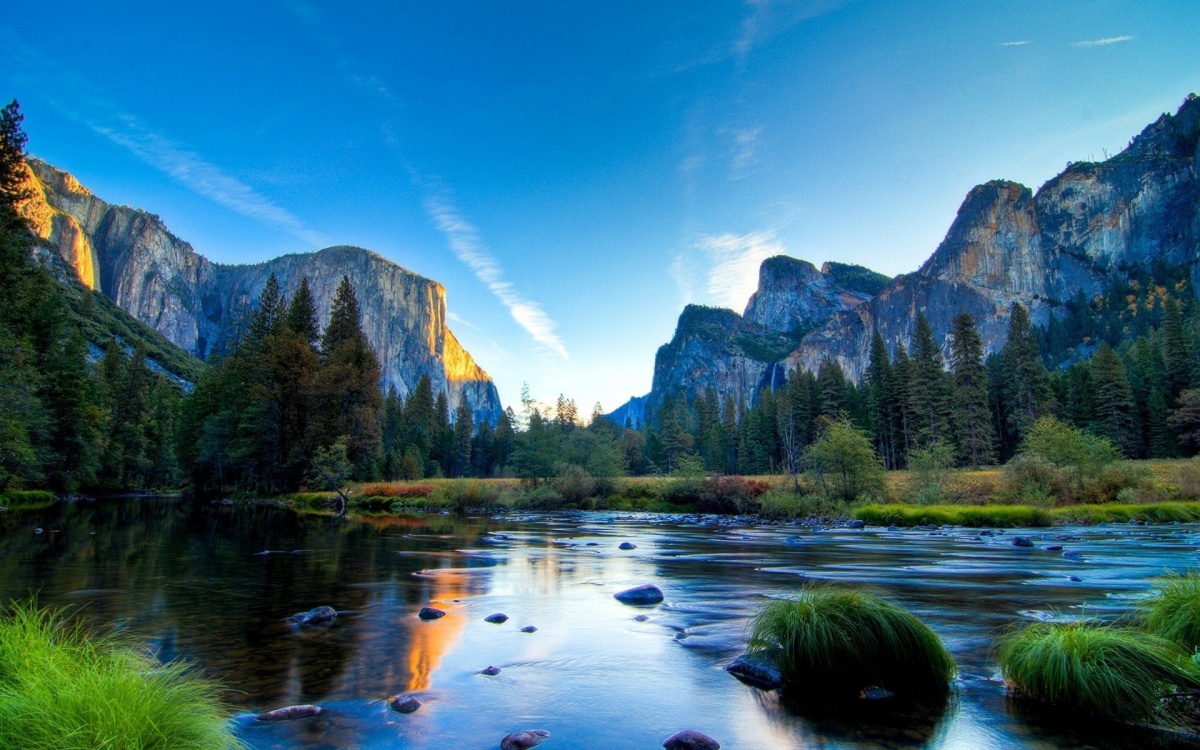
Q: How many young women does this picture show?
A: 0